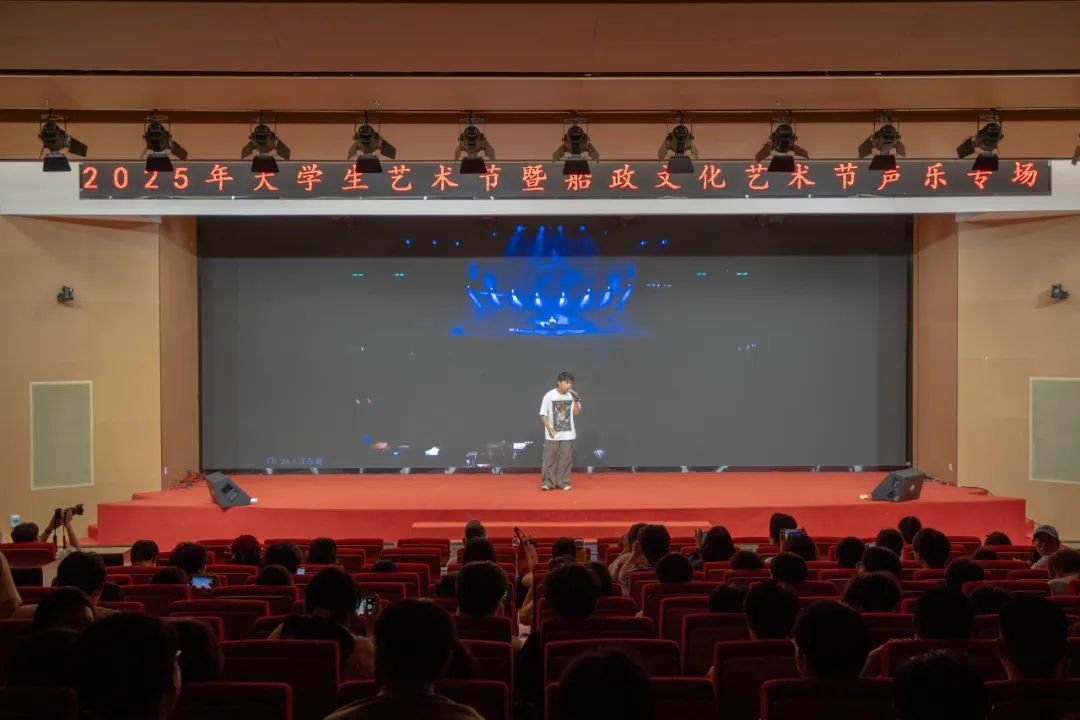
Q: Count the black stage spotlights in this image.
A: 10